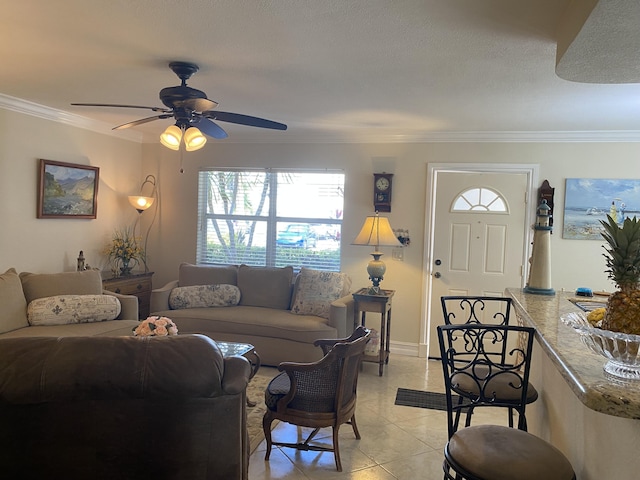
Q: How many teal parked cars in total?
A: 1